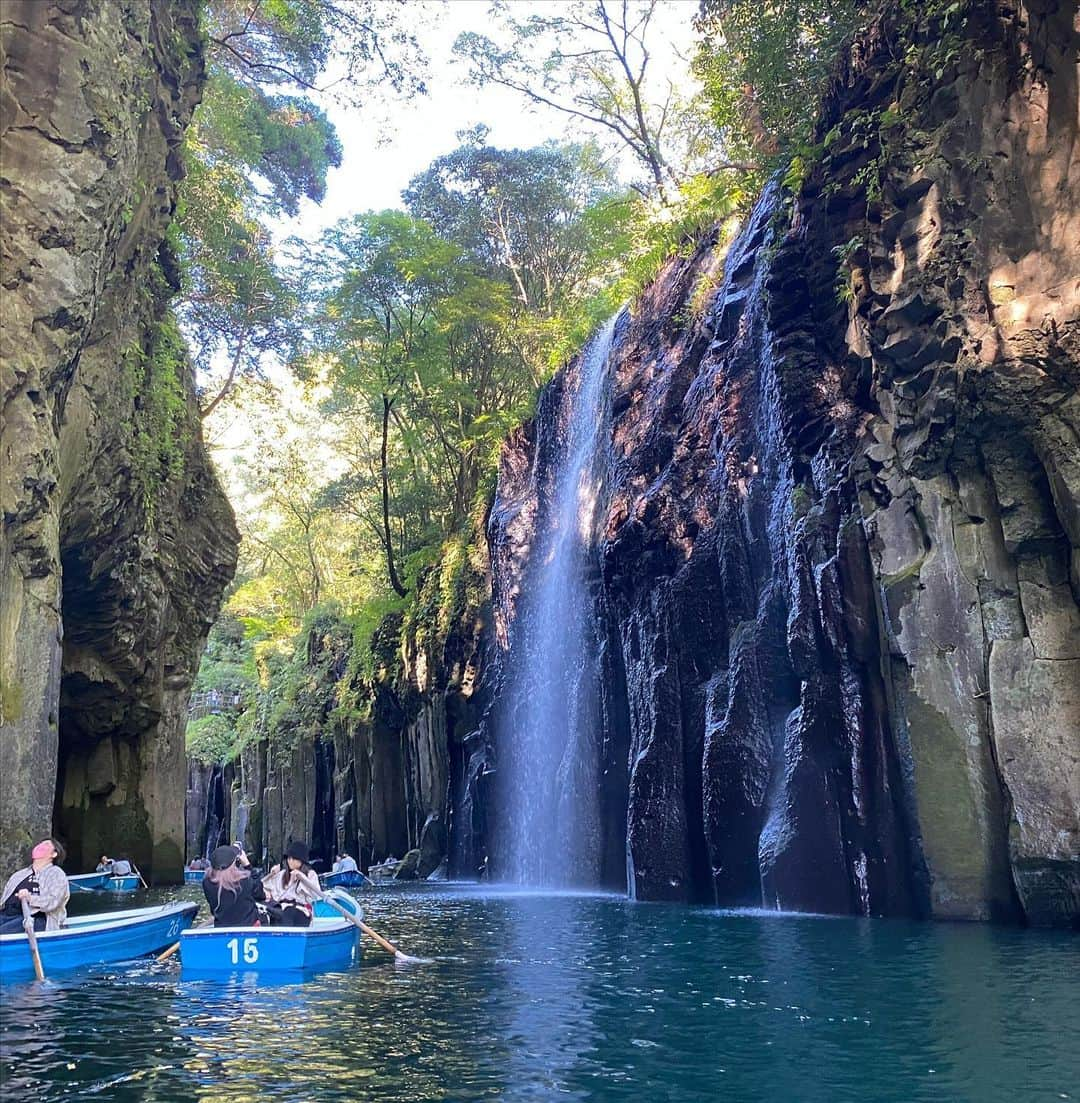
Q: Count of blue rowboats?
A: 6